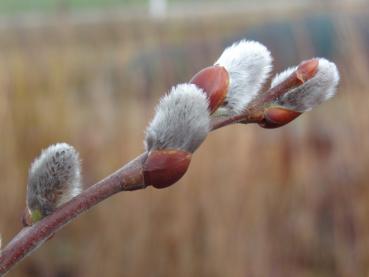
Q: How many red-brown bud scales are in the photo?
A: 4